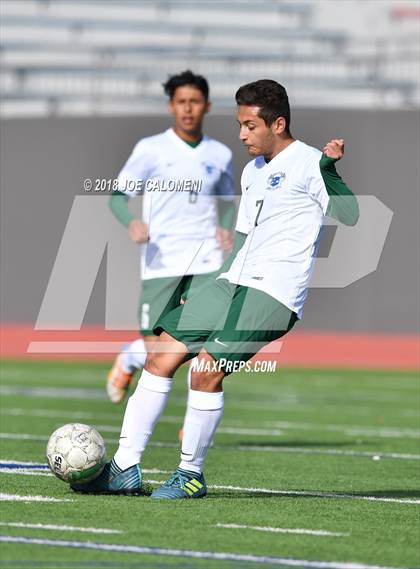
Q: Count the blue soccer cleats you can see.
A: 2